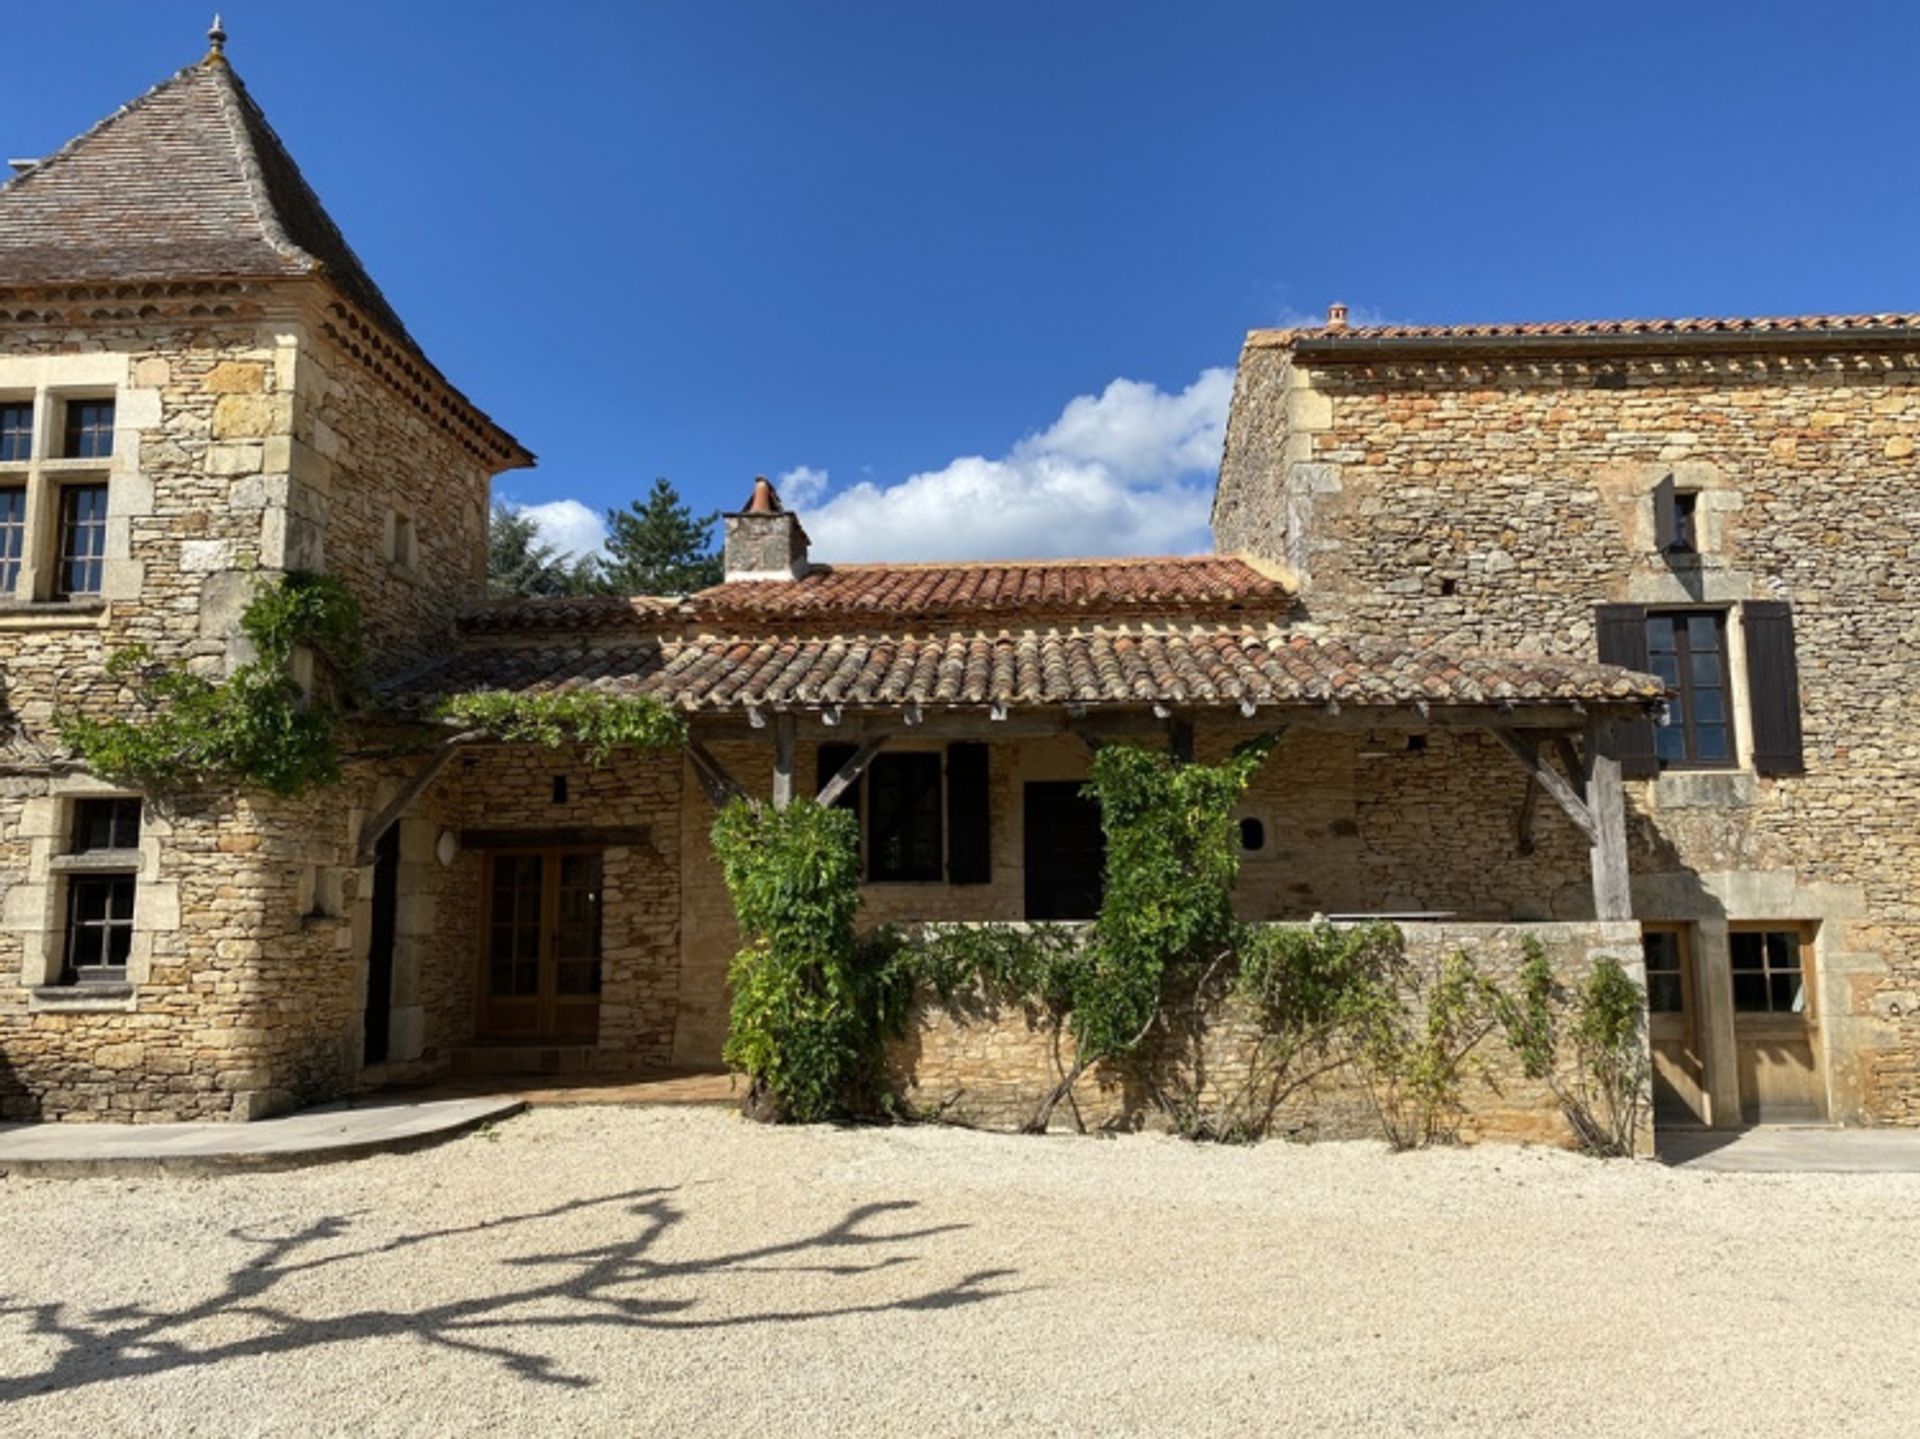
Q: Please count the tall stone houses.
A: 2